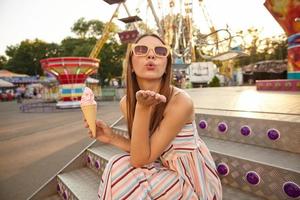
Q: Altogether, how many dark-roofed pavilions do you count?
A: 1